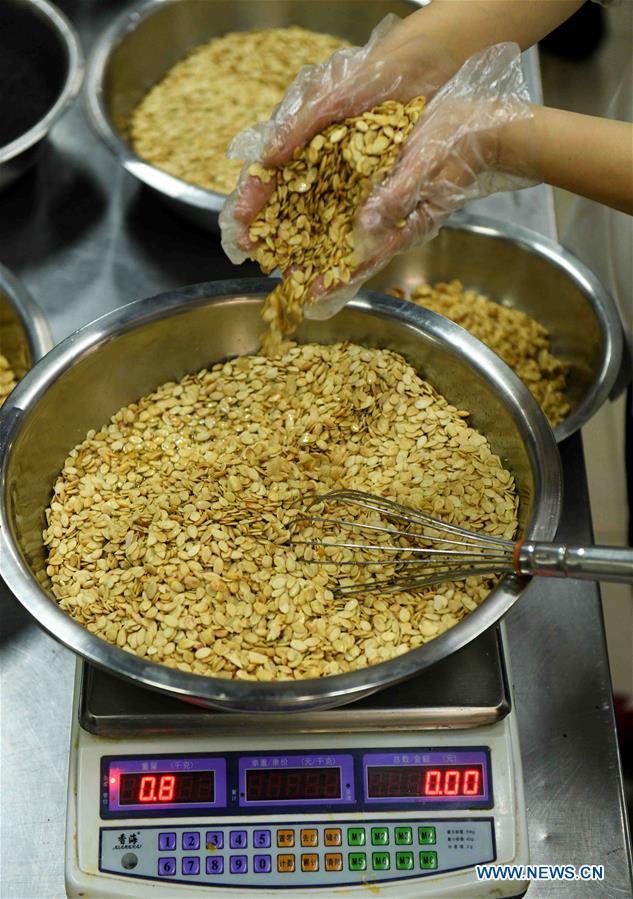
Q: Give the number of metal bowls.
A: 5